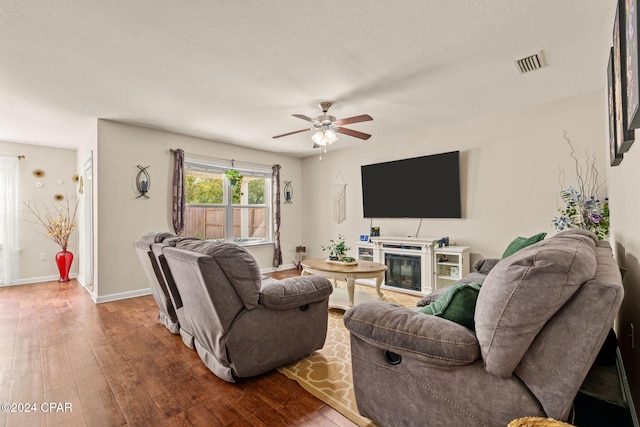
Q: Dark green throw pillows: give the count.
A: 2